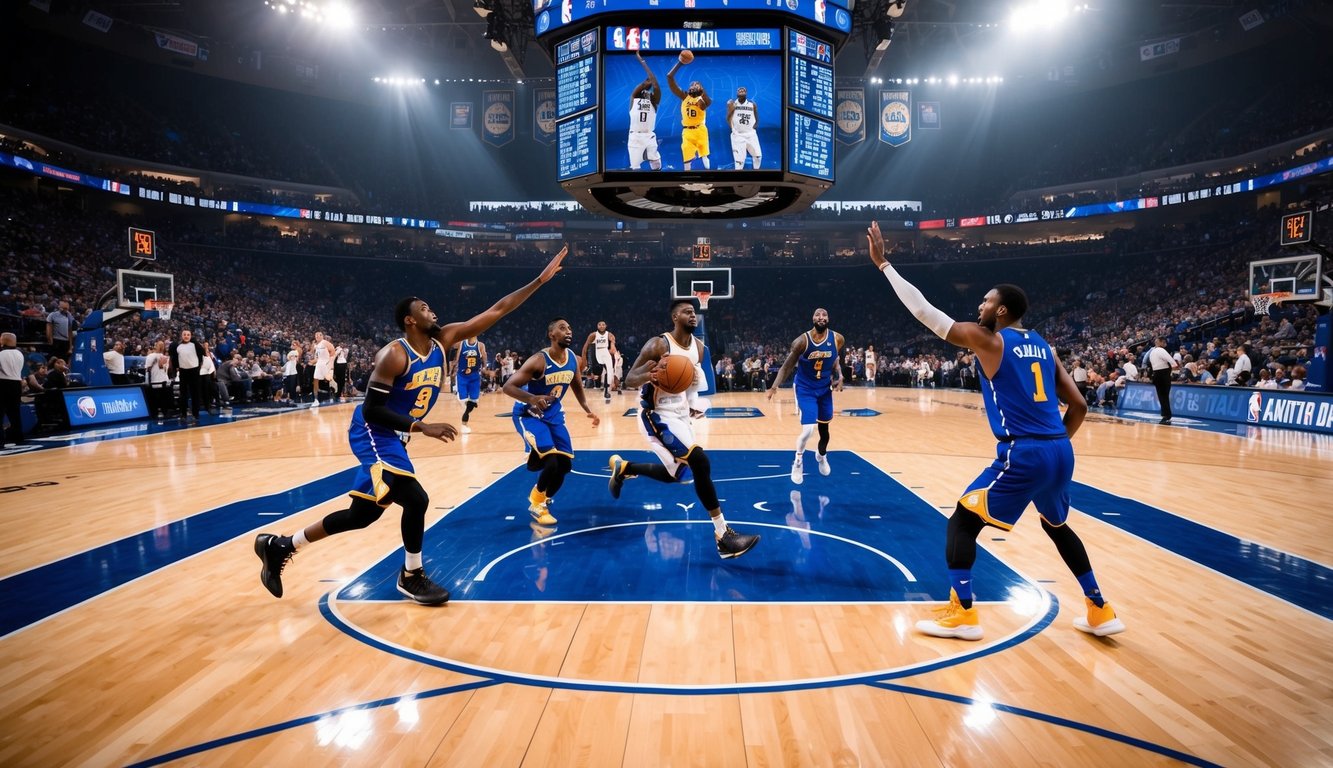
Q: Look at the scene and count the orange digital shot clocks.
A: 3